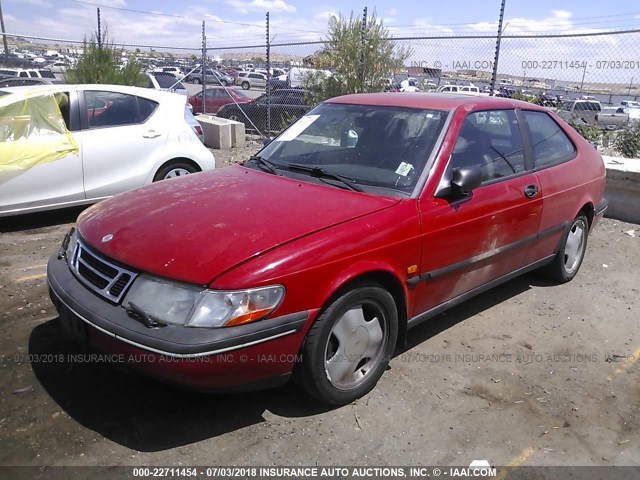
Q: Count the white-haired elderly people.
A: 0